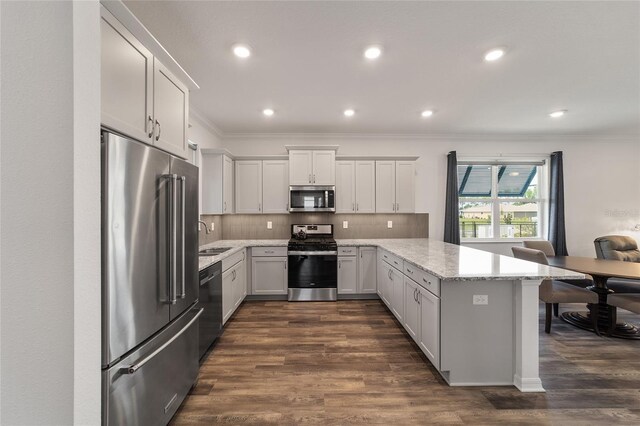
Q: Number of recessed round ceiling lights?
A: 7